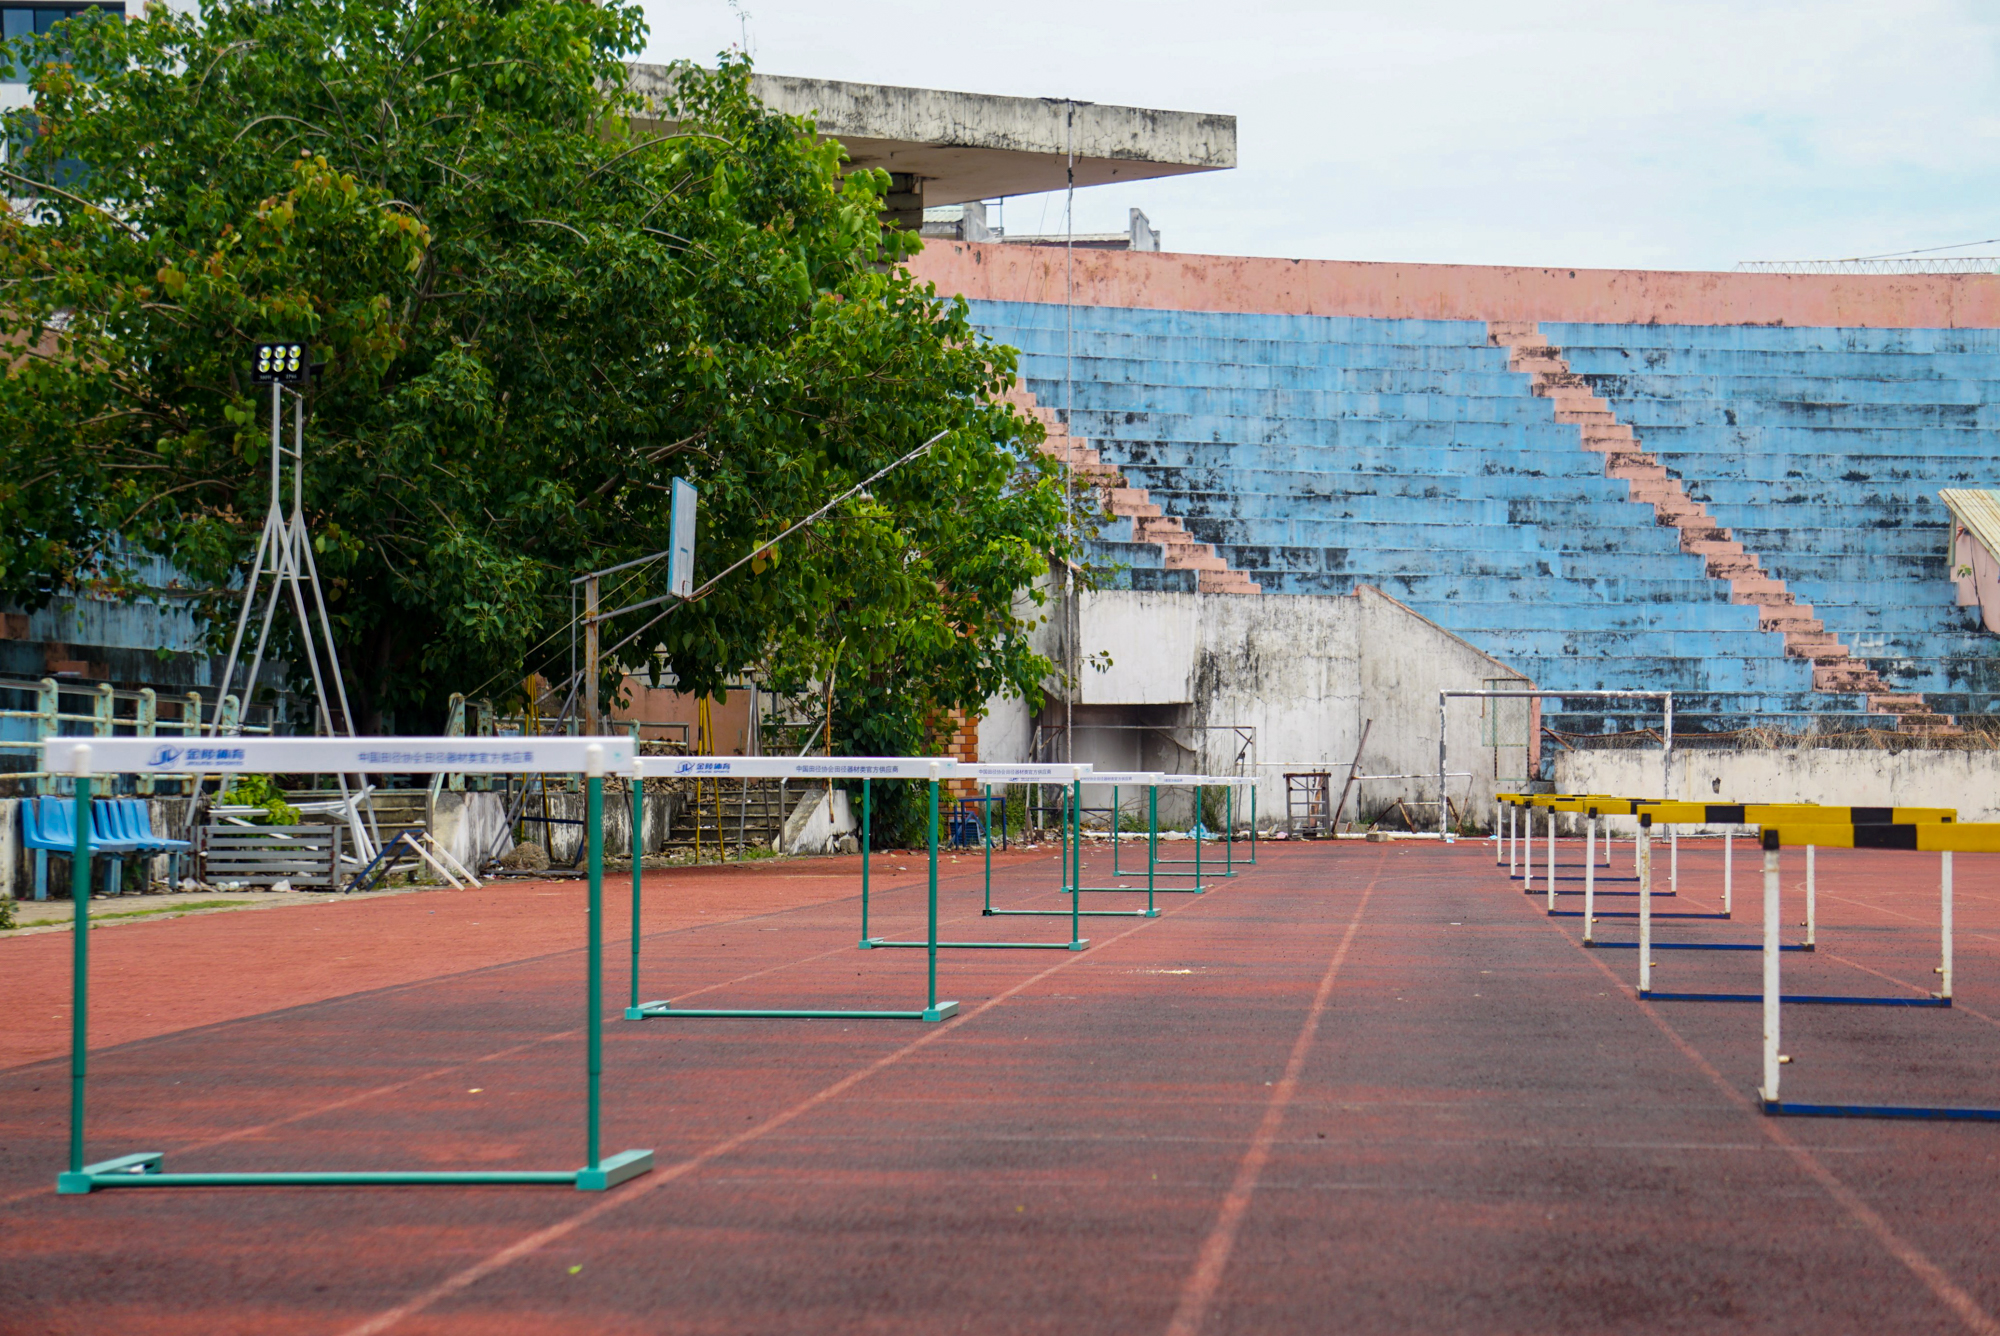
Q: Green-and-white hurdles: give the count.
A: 7